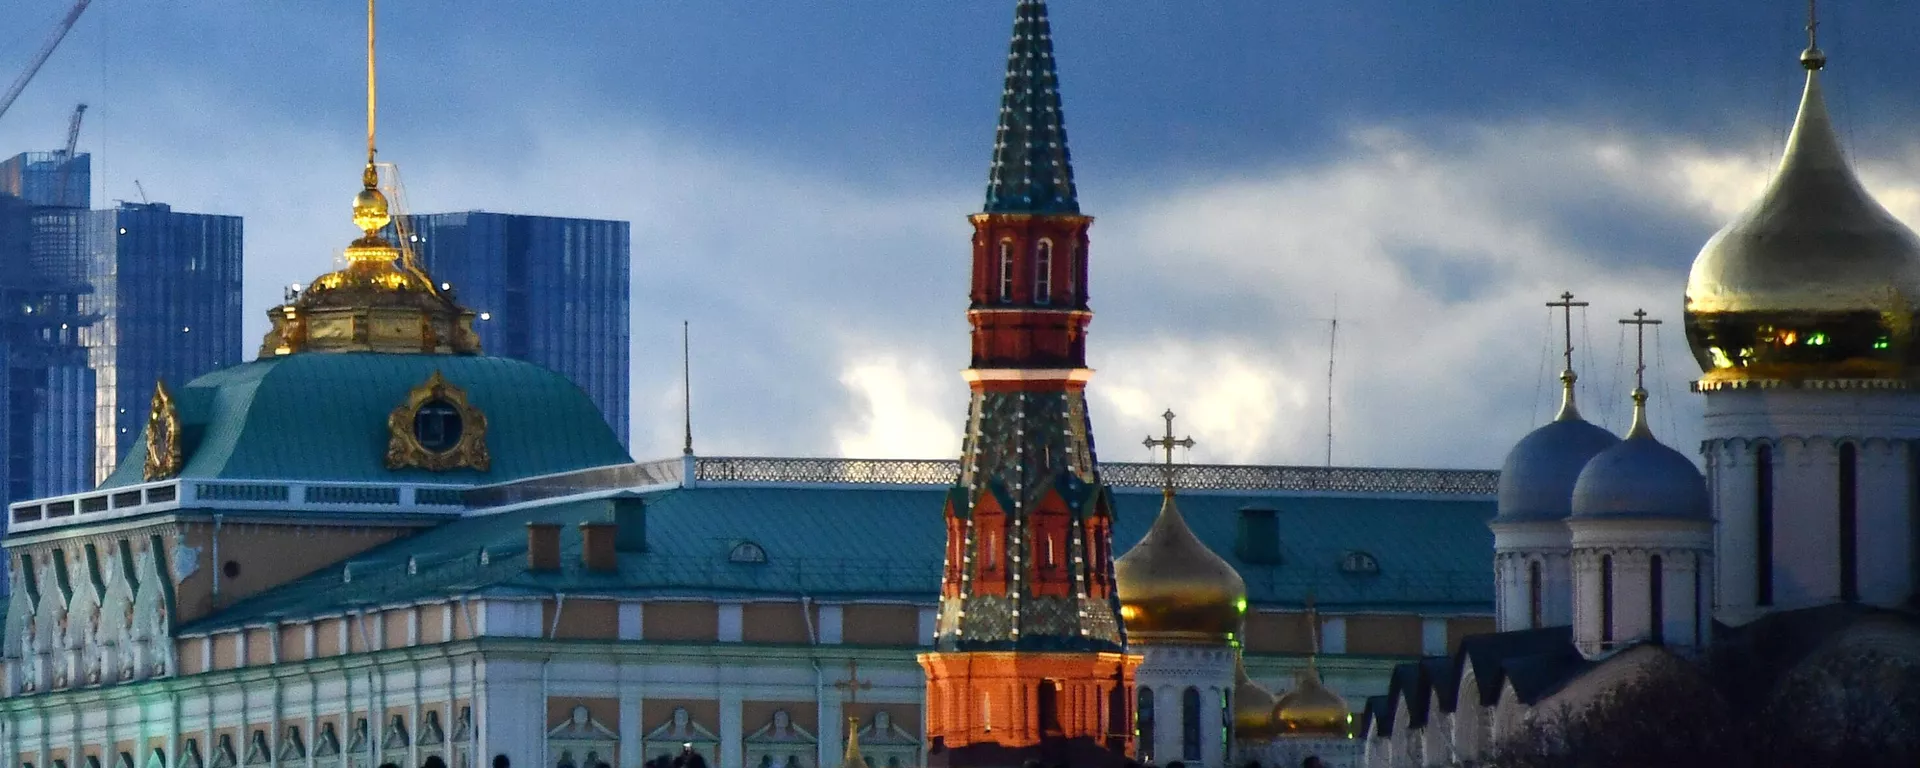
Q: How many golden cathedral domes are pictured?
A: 4